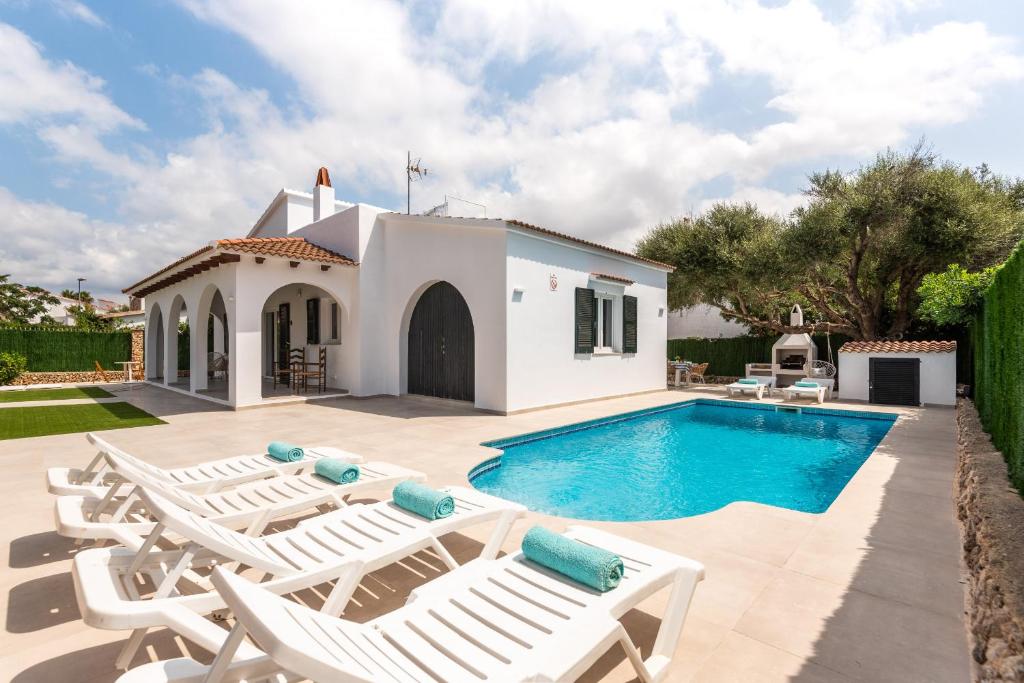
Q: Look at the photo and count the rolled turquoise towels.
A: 6